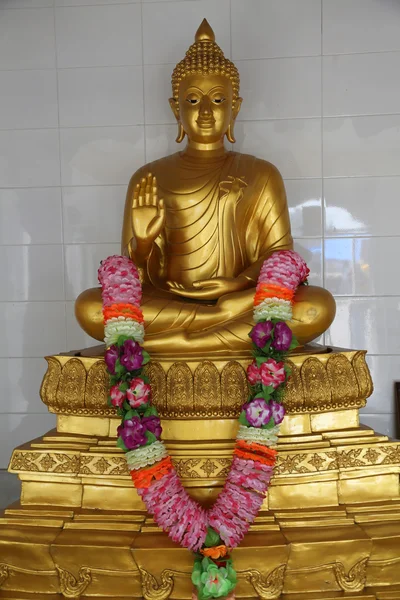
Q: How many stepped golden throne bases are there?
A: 1